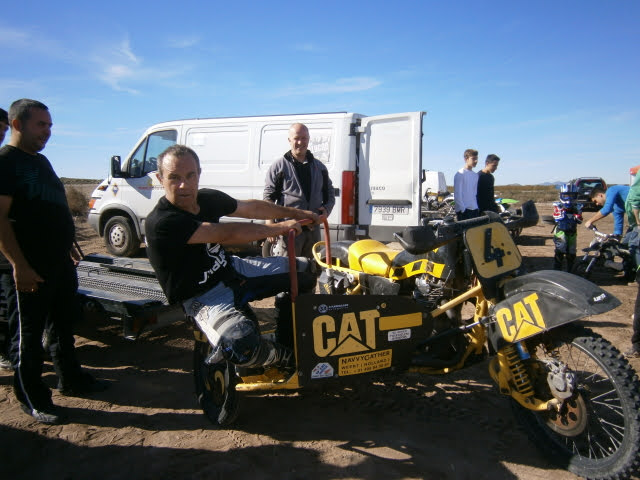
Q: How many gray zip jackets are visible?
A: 1